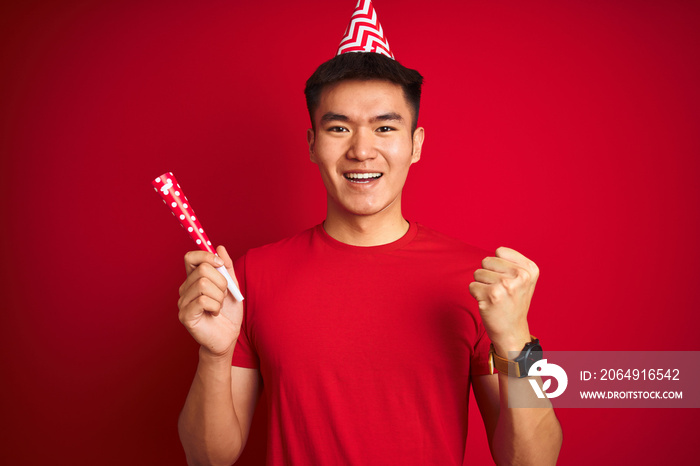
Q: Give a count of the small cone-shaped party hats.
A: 1